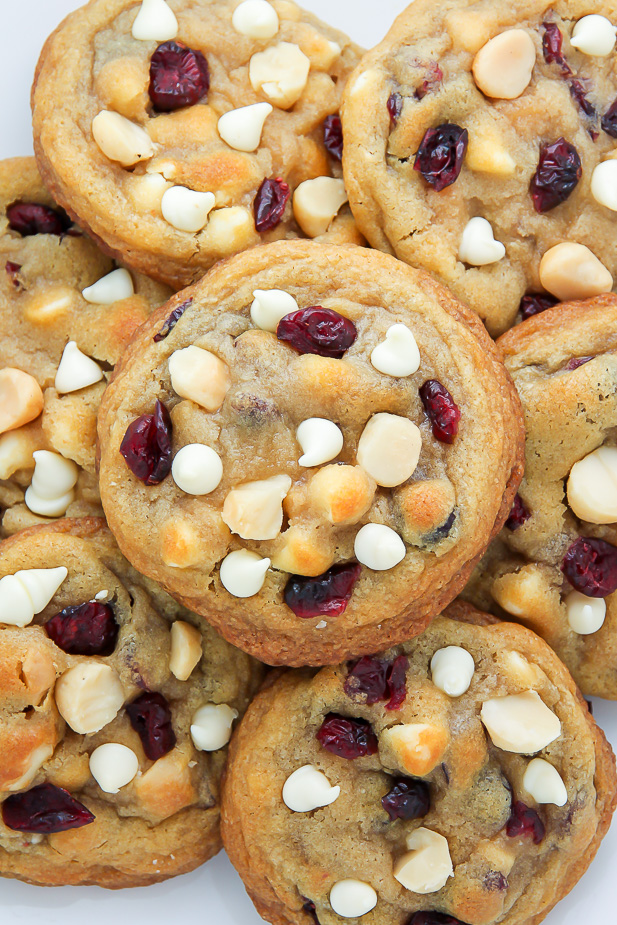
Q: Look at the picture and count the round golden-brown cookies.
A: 7